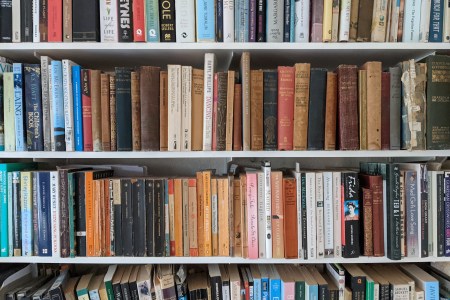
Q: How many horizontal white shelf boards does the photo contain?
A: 3